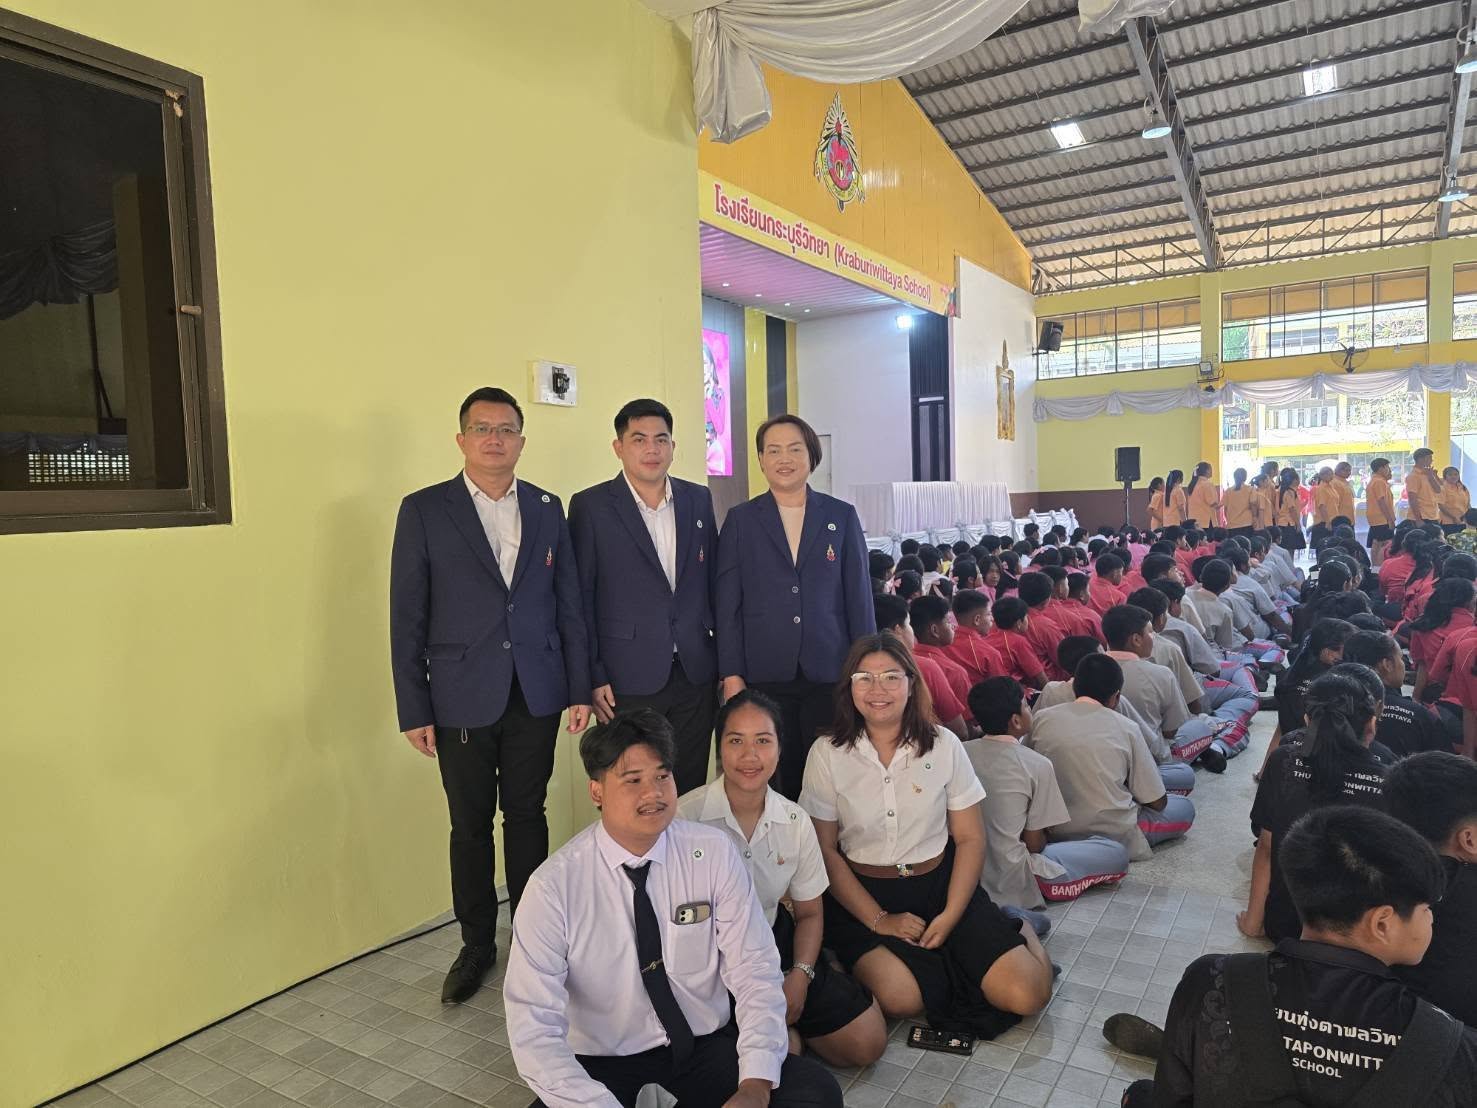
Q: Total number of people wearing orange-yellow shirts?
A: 12